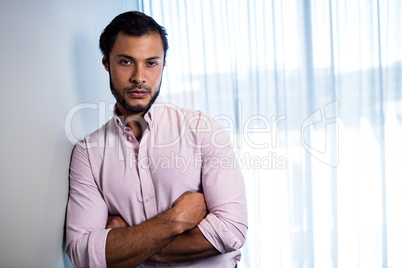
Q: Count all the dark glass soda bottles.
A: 0